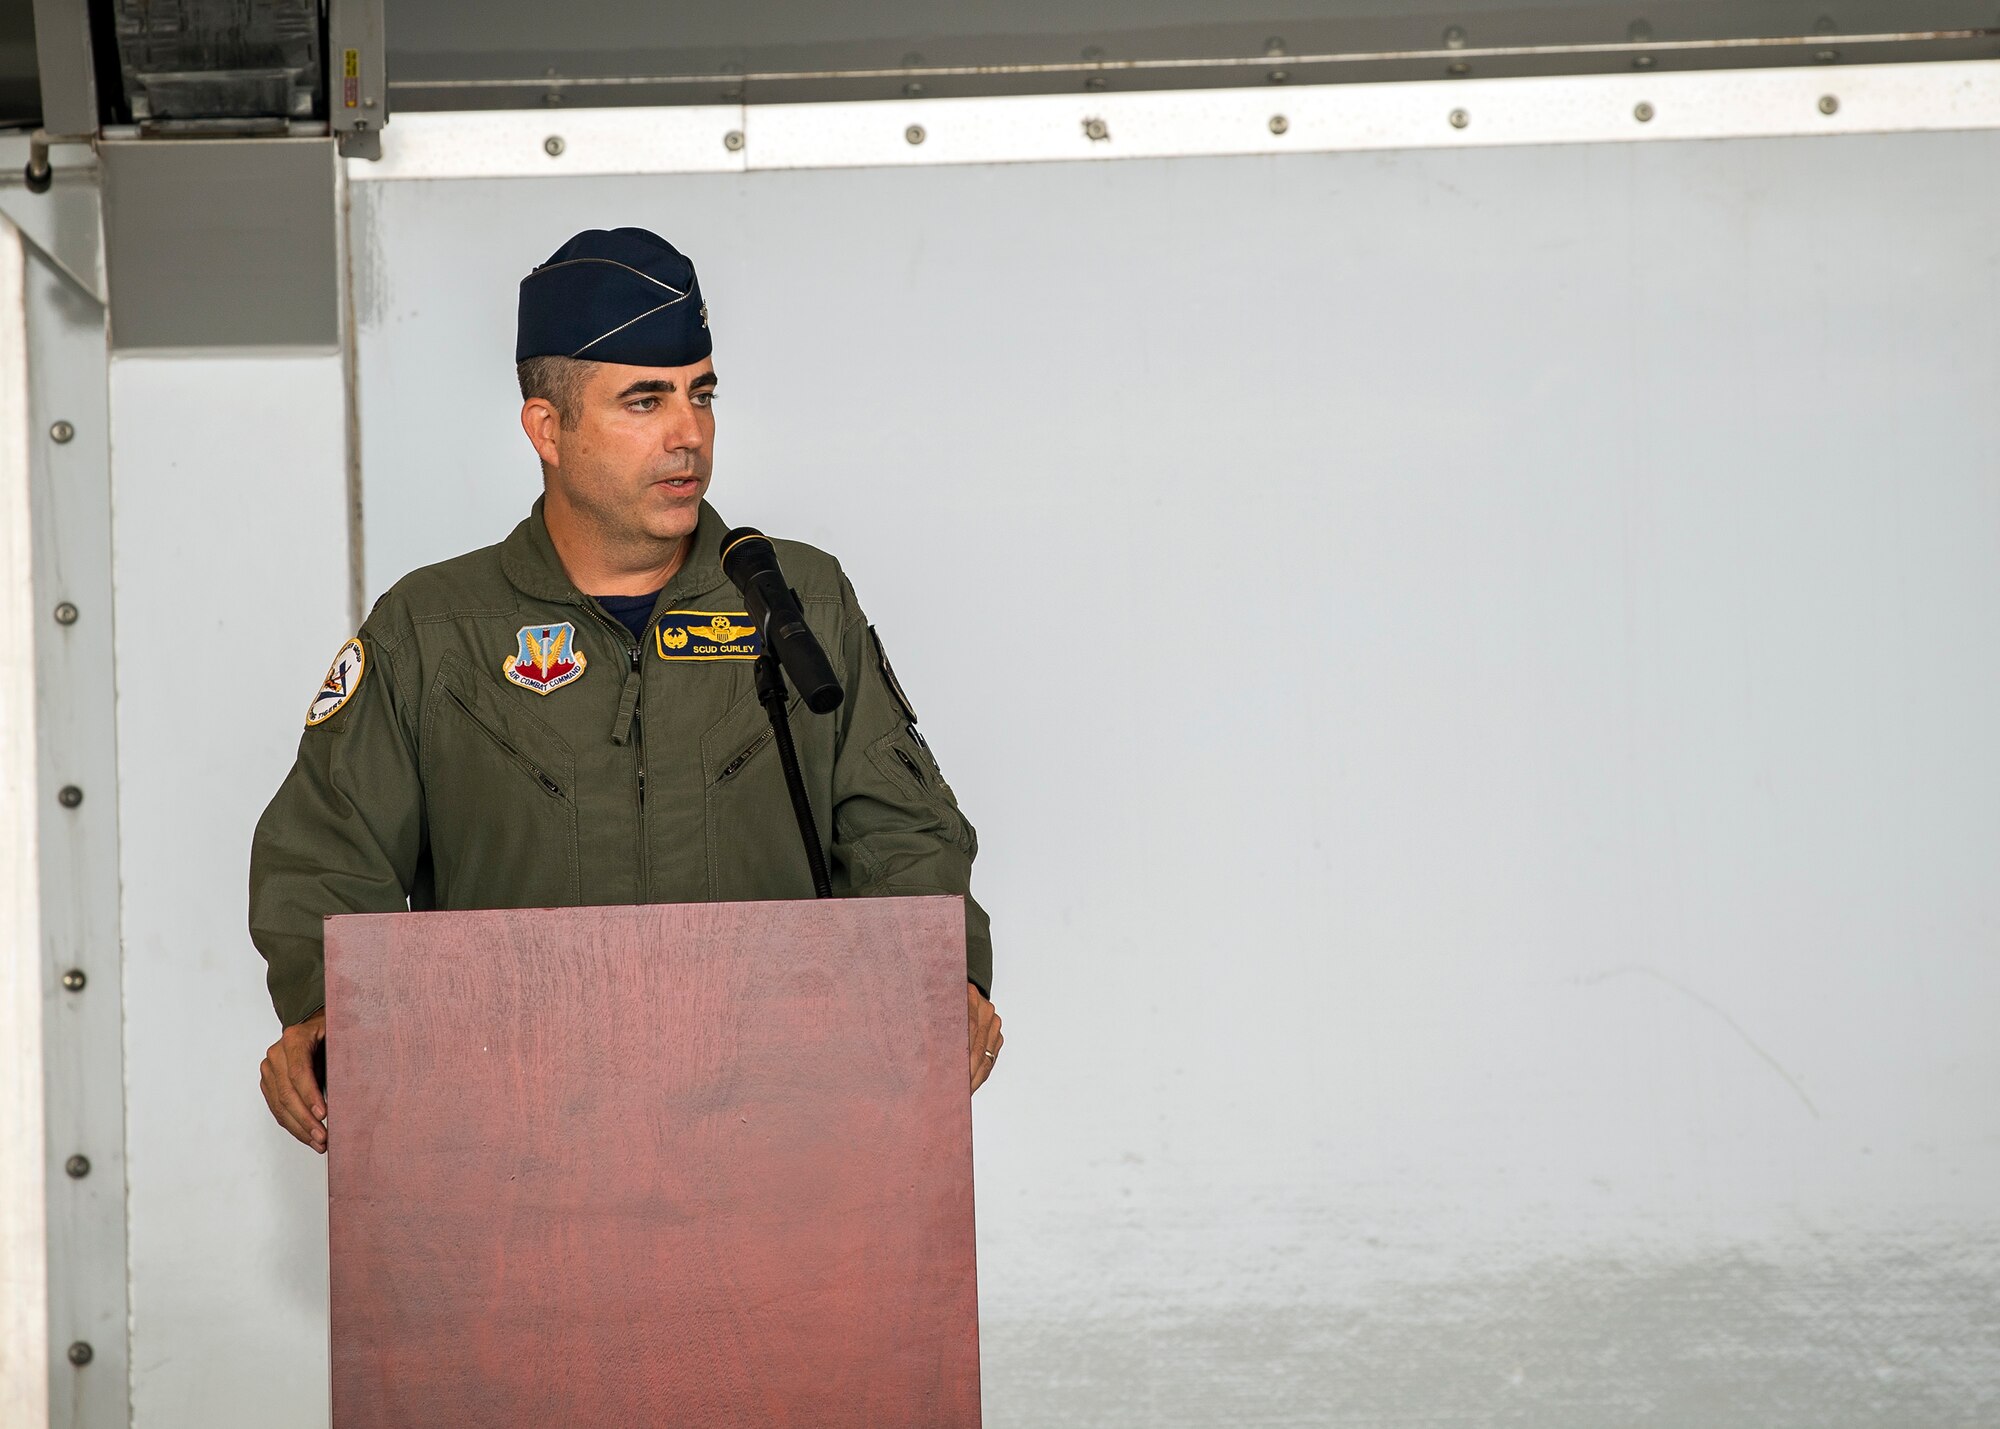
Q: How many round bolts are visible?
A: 14